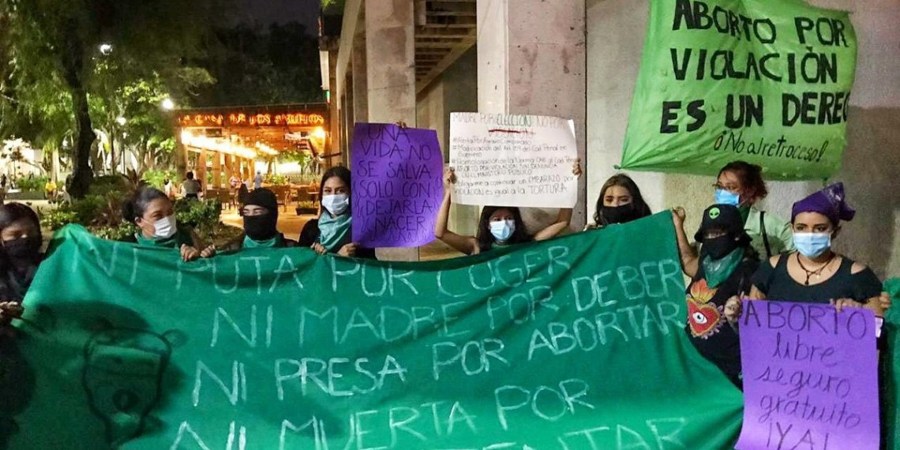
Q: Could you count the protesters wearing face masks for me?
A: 9